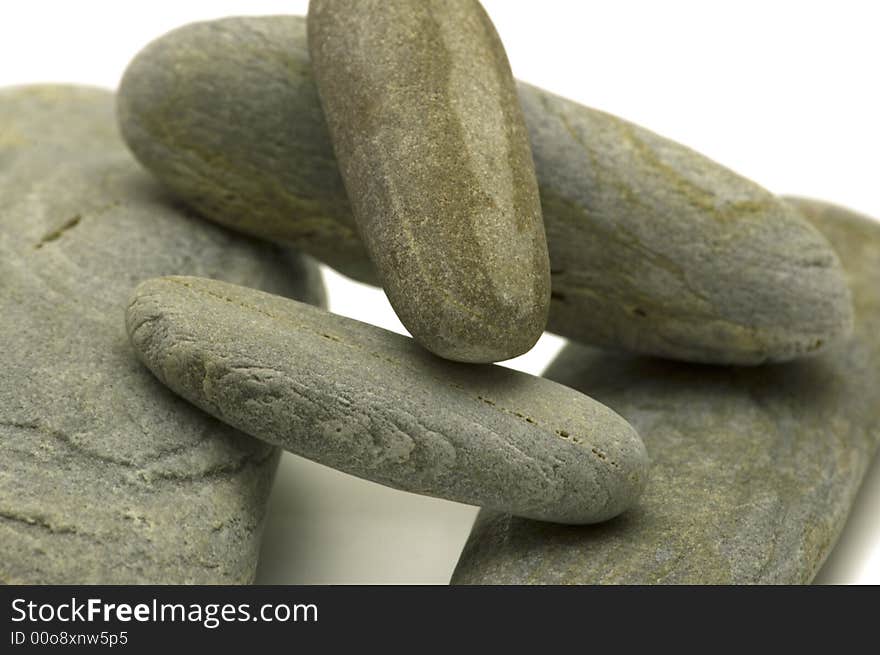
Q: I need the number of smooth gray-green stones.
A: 5